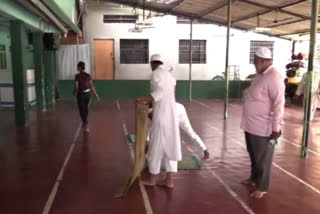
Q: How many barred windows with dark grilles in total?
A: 3